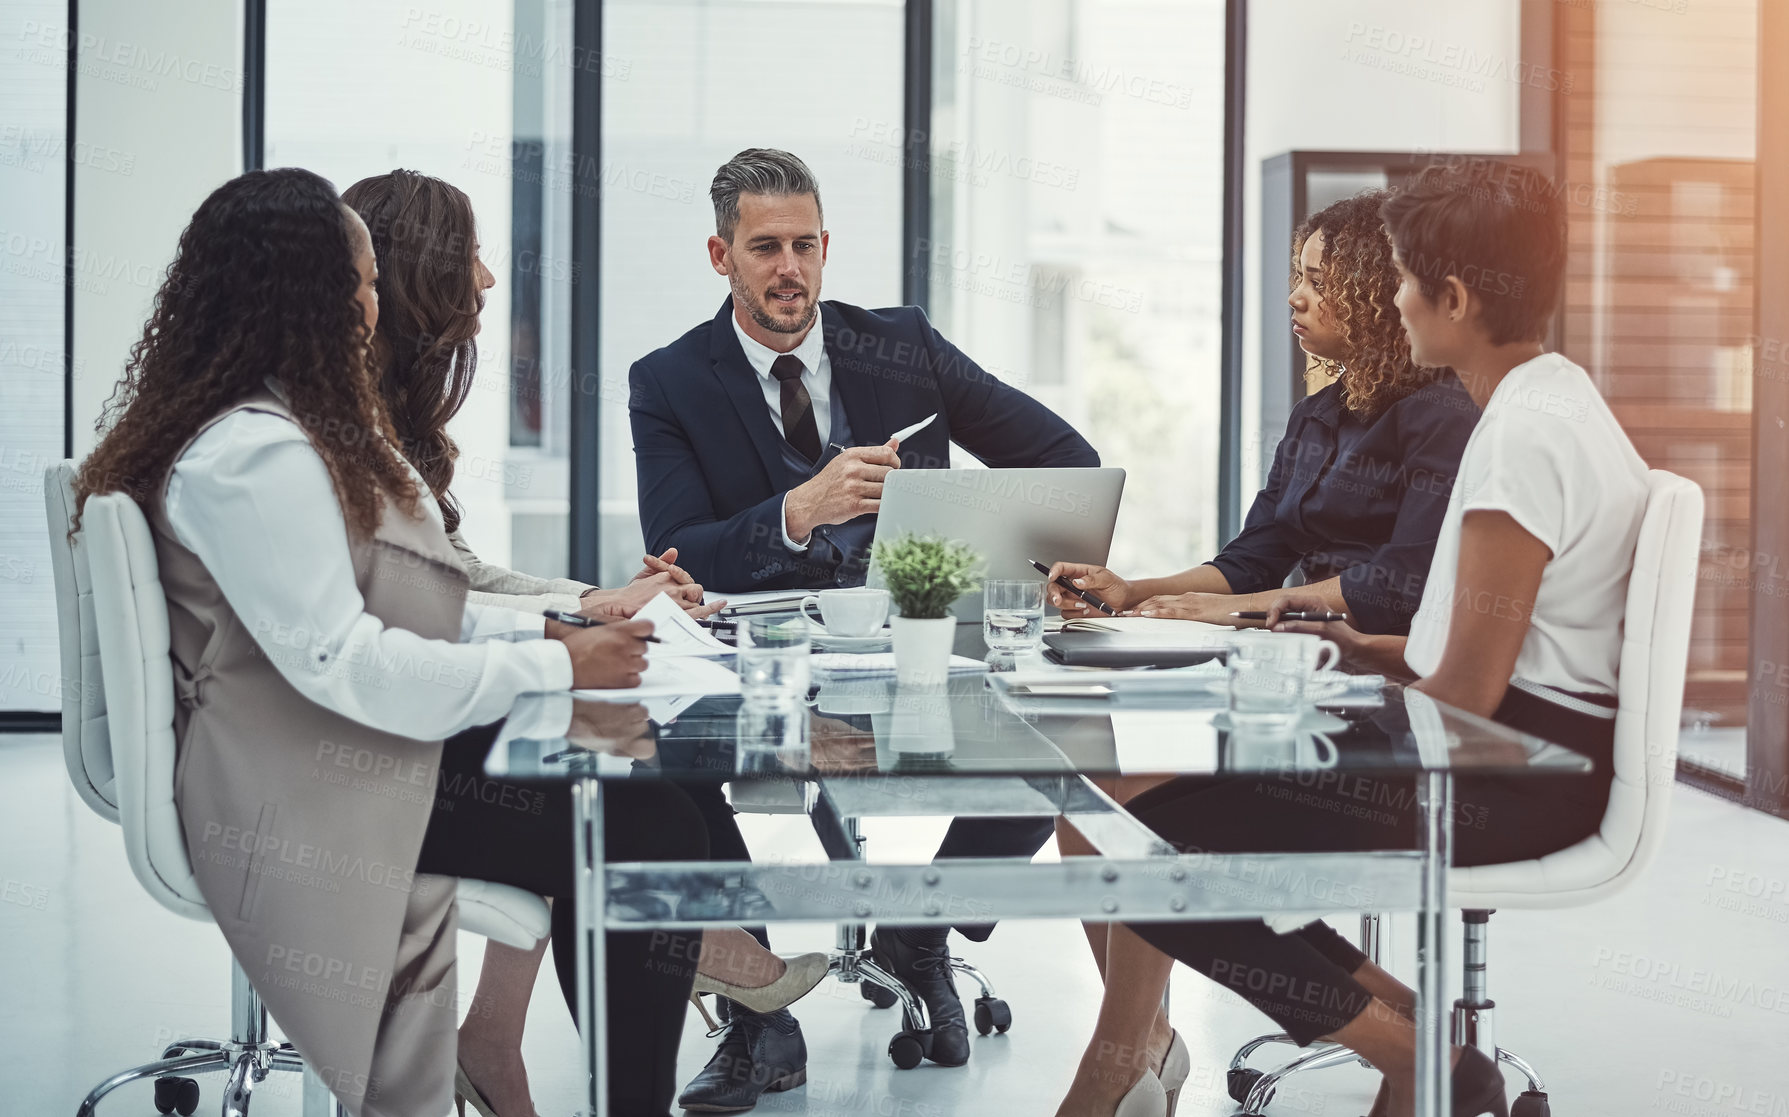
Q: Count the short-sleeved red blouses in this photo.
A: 0